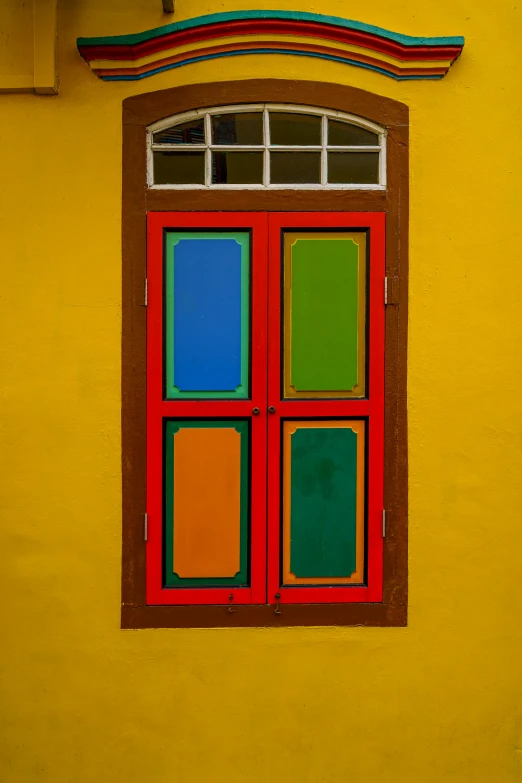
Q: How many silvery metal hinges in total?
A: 4